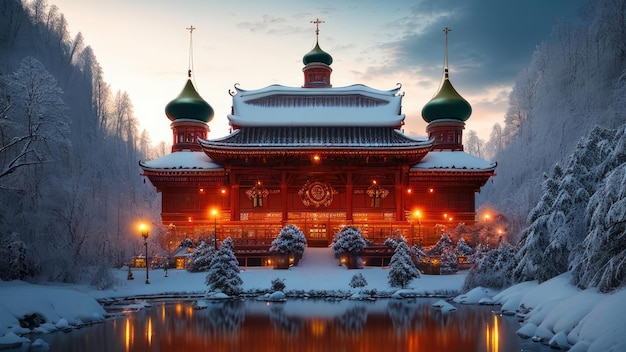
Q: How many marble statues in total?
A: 0